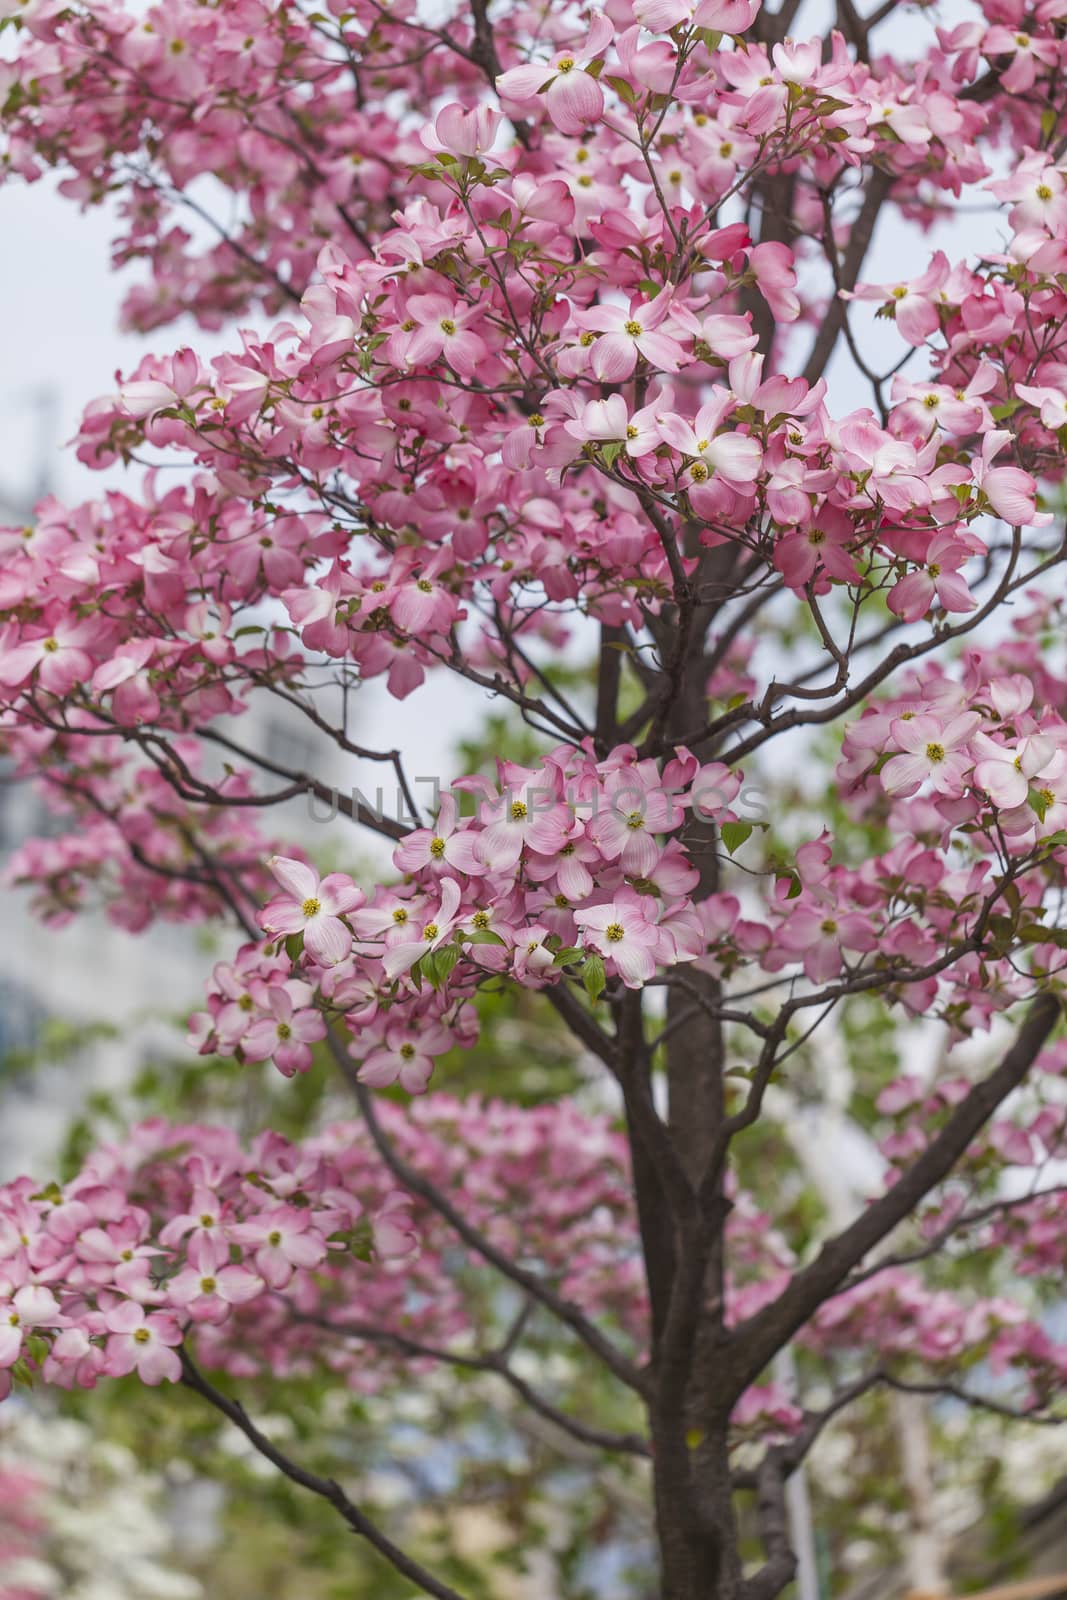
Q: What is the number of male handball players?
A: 0